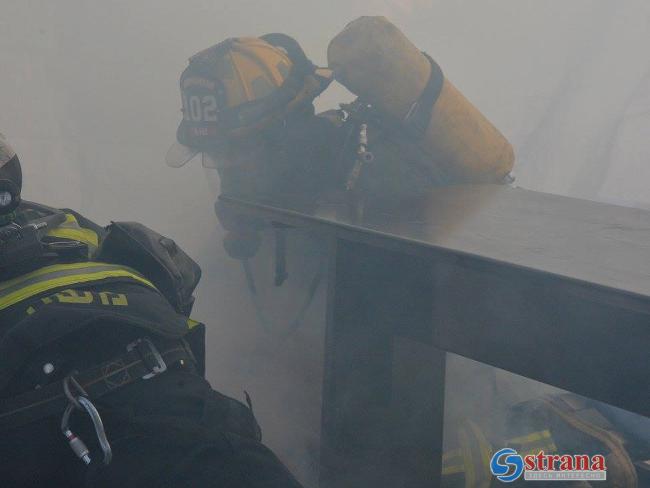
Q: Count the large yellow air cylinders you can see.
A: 1